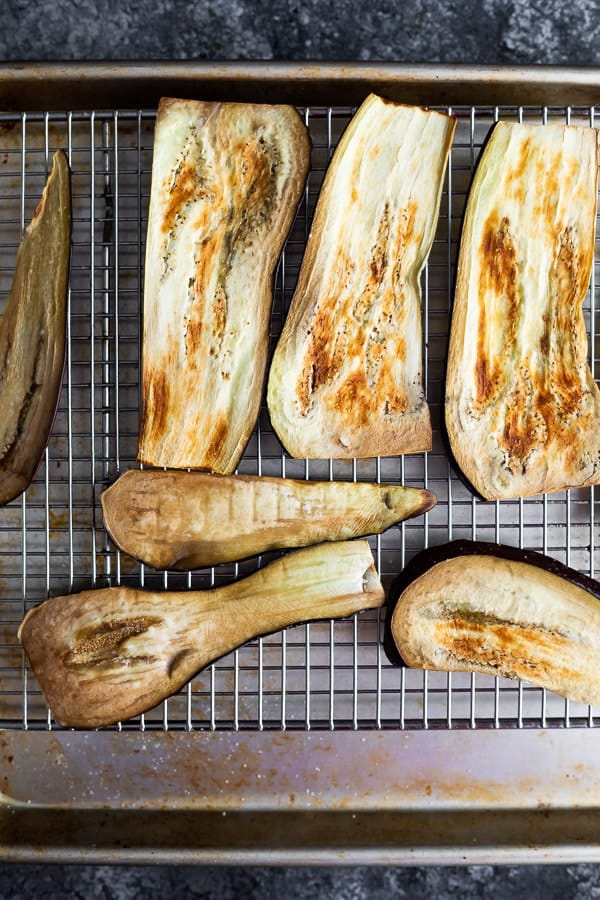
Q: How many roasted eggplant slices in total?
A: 7